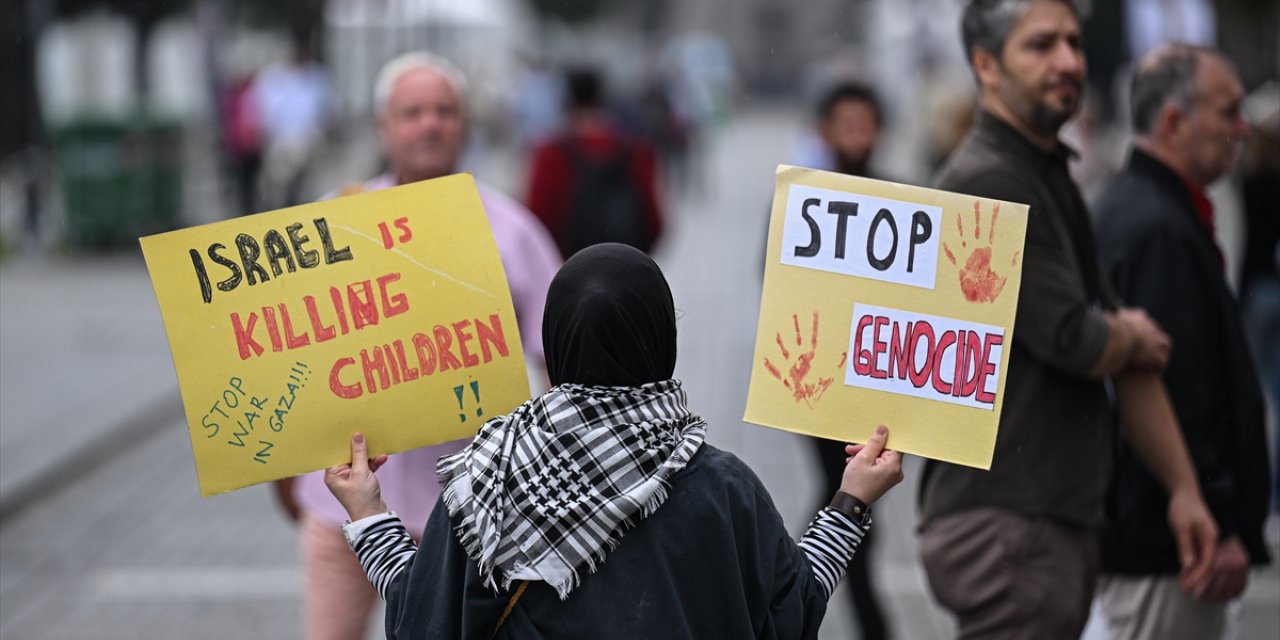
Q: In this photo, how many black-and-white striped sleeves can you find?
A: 2